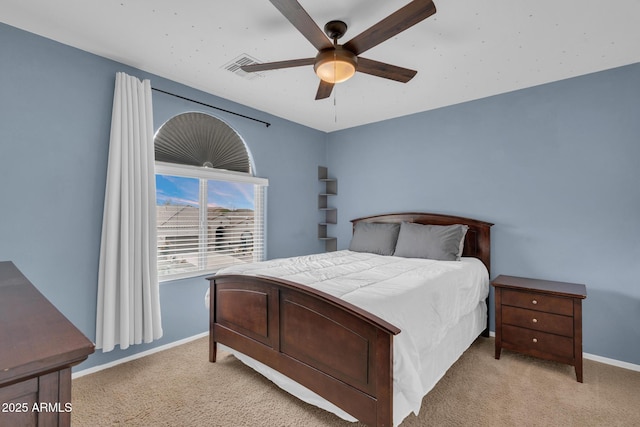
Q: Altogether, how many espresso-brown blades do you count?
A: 5